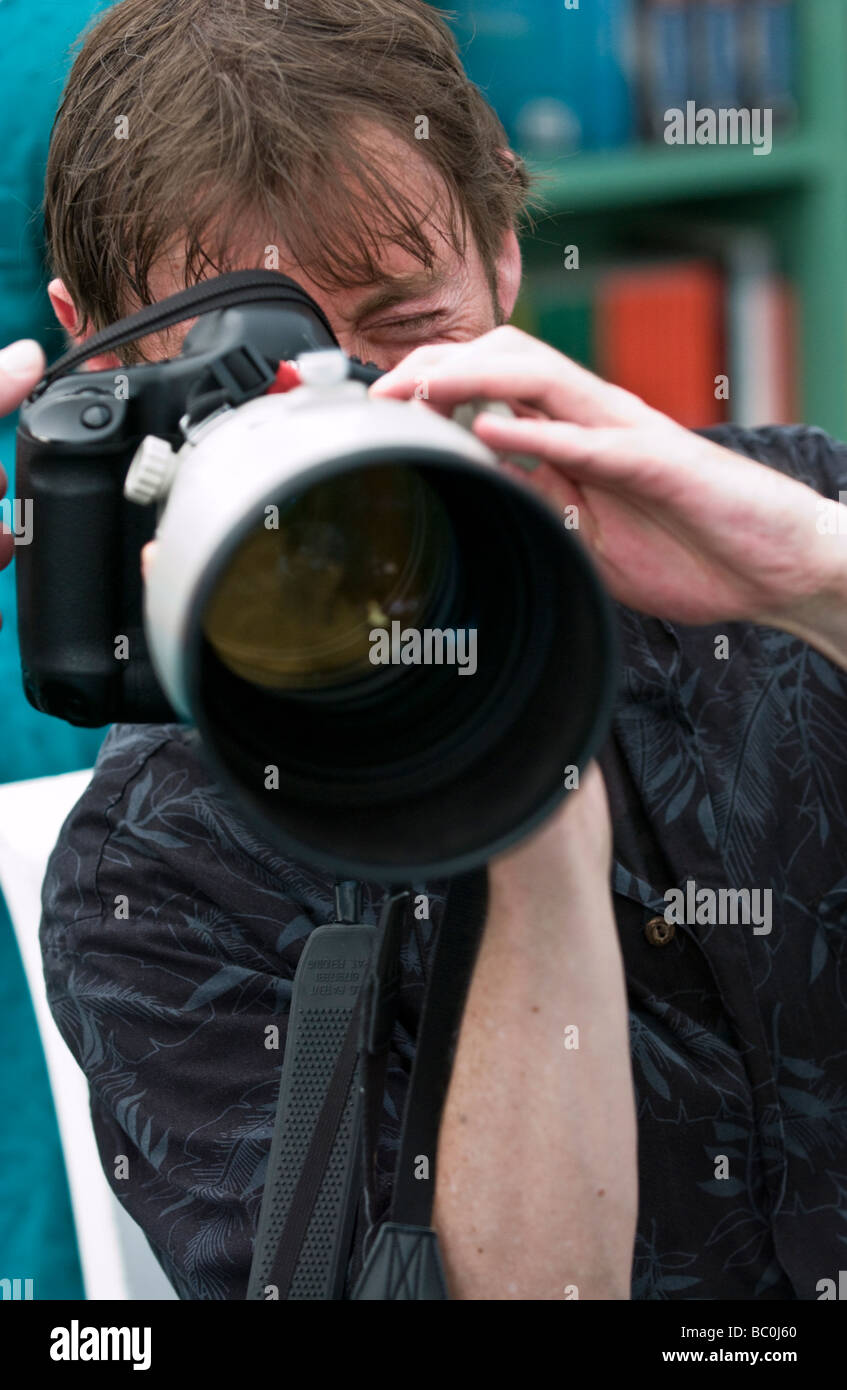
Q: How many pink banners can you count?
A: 0